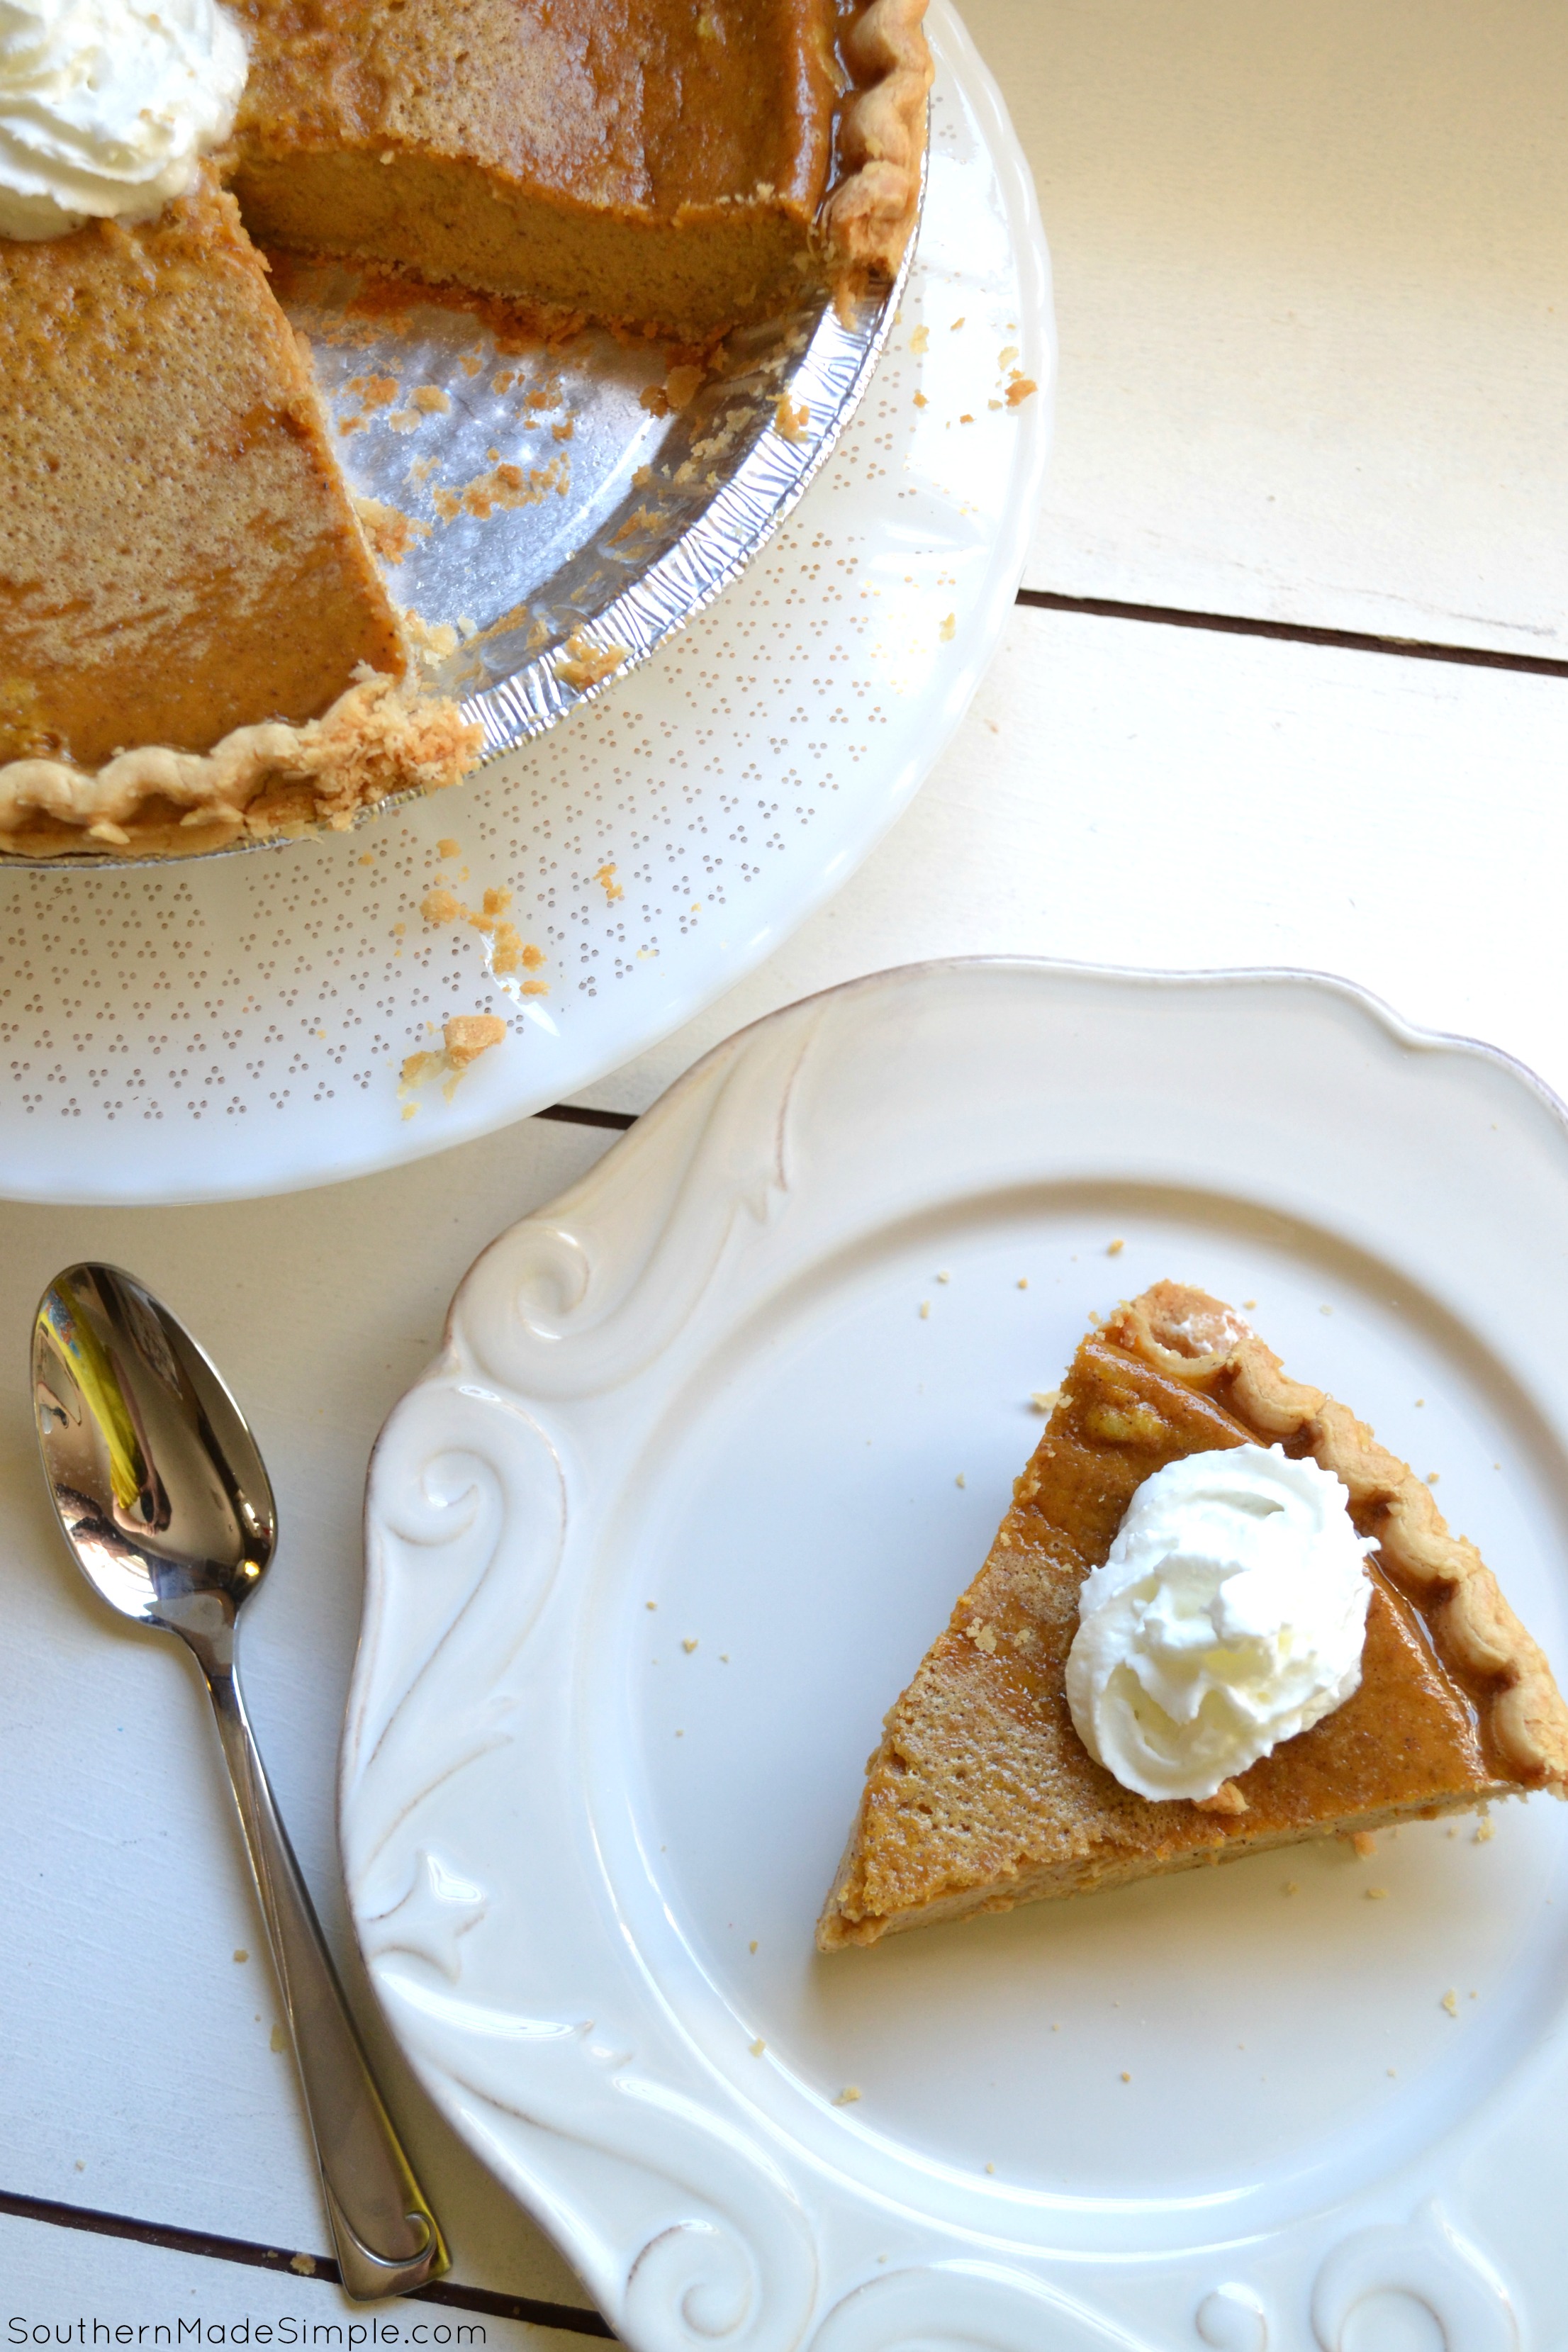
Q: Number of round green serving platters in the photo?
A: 0